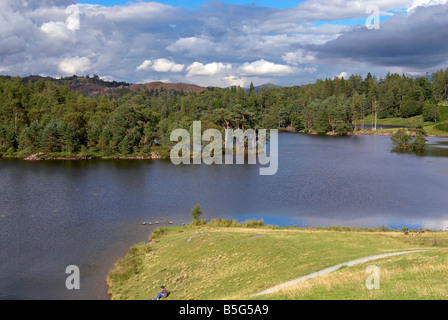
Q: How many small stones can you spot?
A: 5